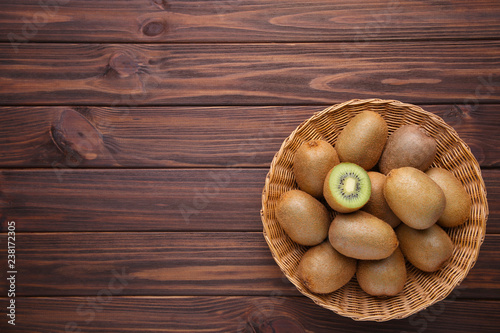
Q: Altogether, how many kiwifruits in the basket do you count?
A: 12